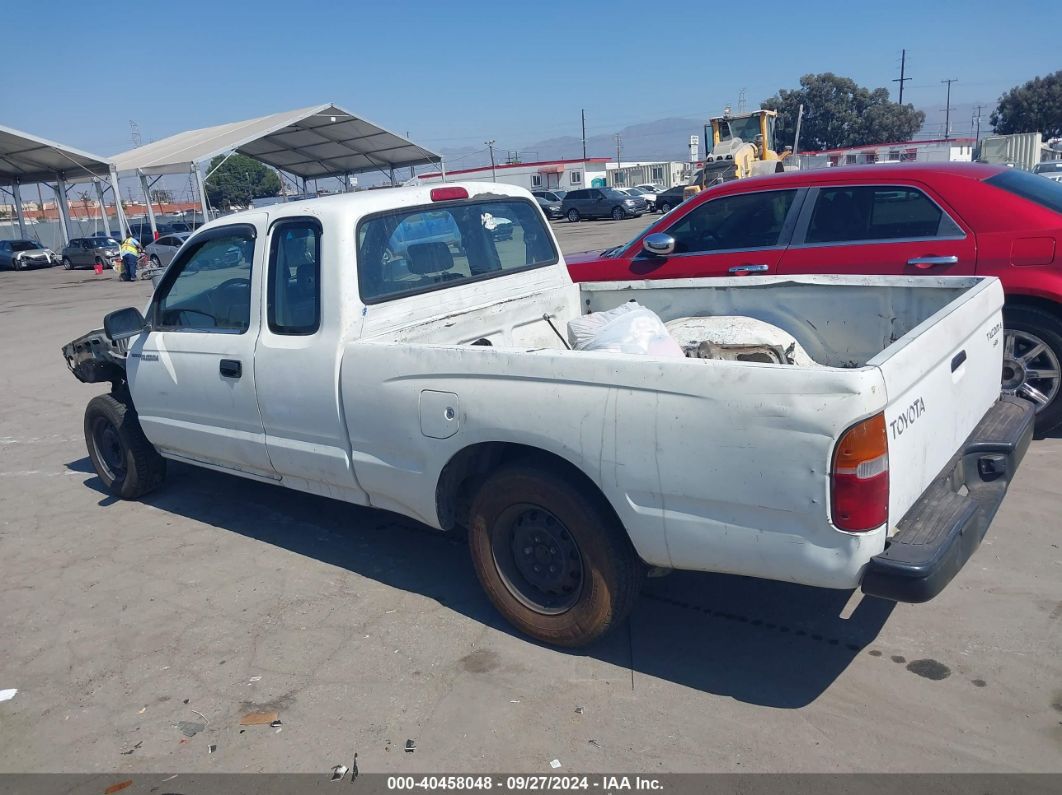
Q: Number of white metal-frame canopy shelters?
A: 2